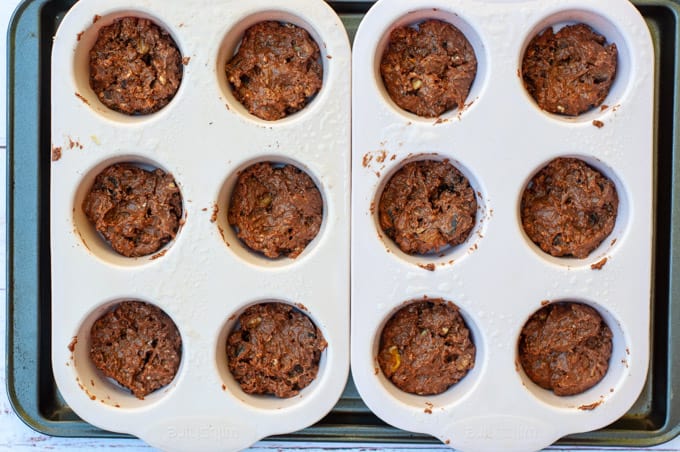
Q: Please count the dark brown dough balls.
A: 12